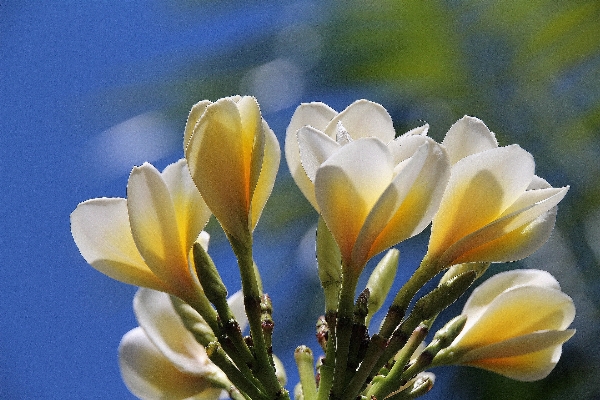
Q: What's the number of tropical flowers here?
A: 6